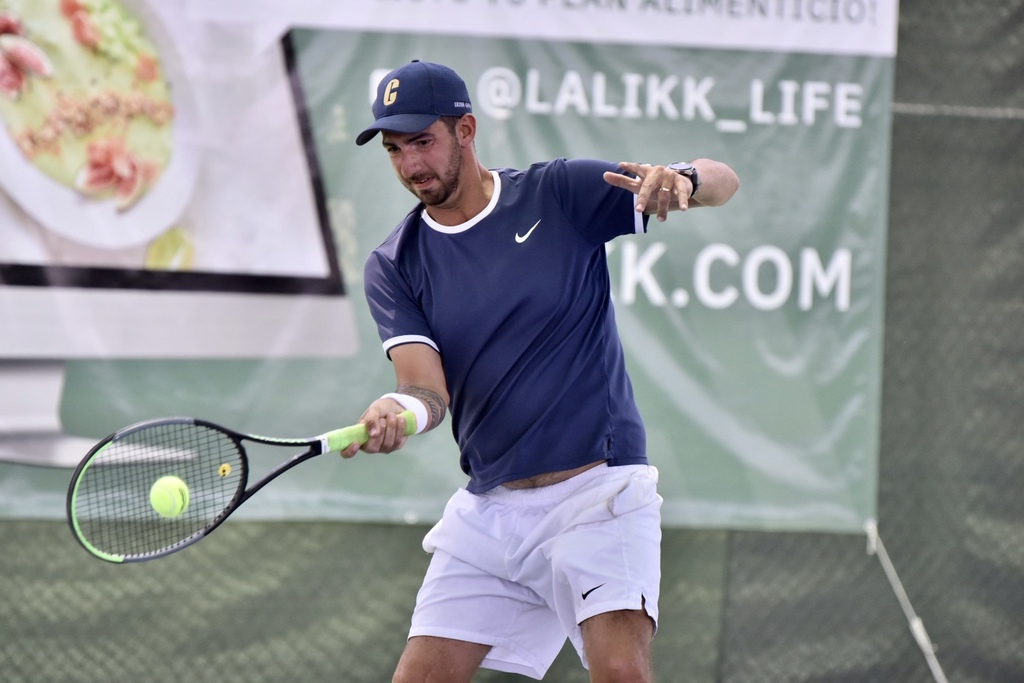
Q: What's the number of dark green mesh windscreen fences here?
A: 1